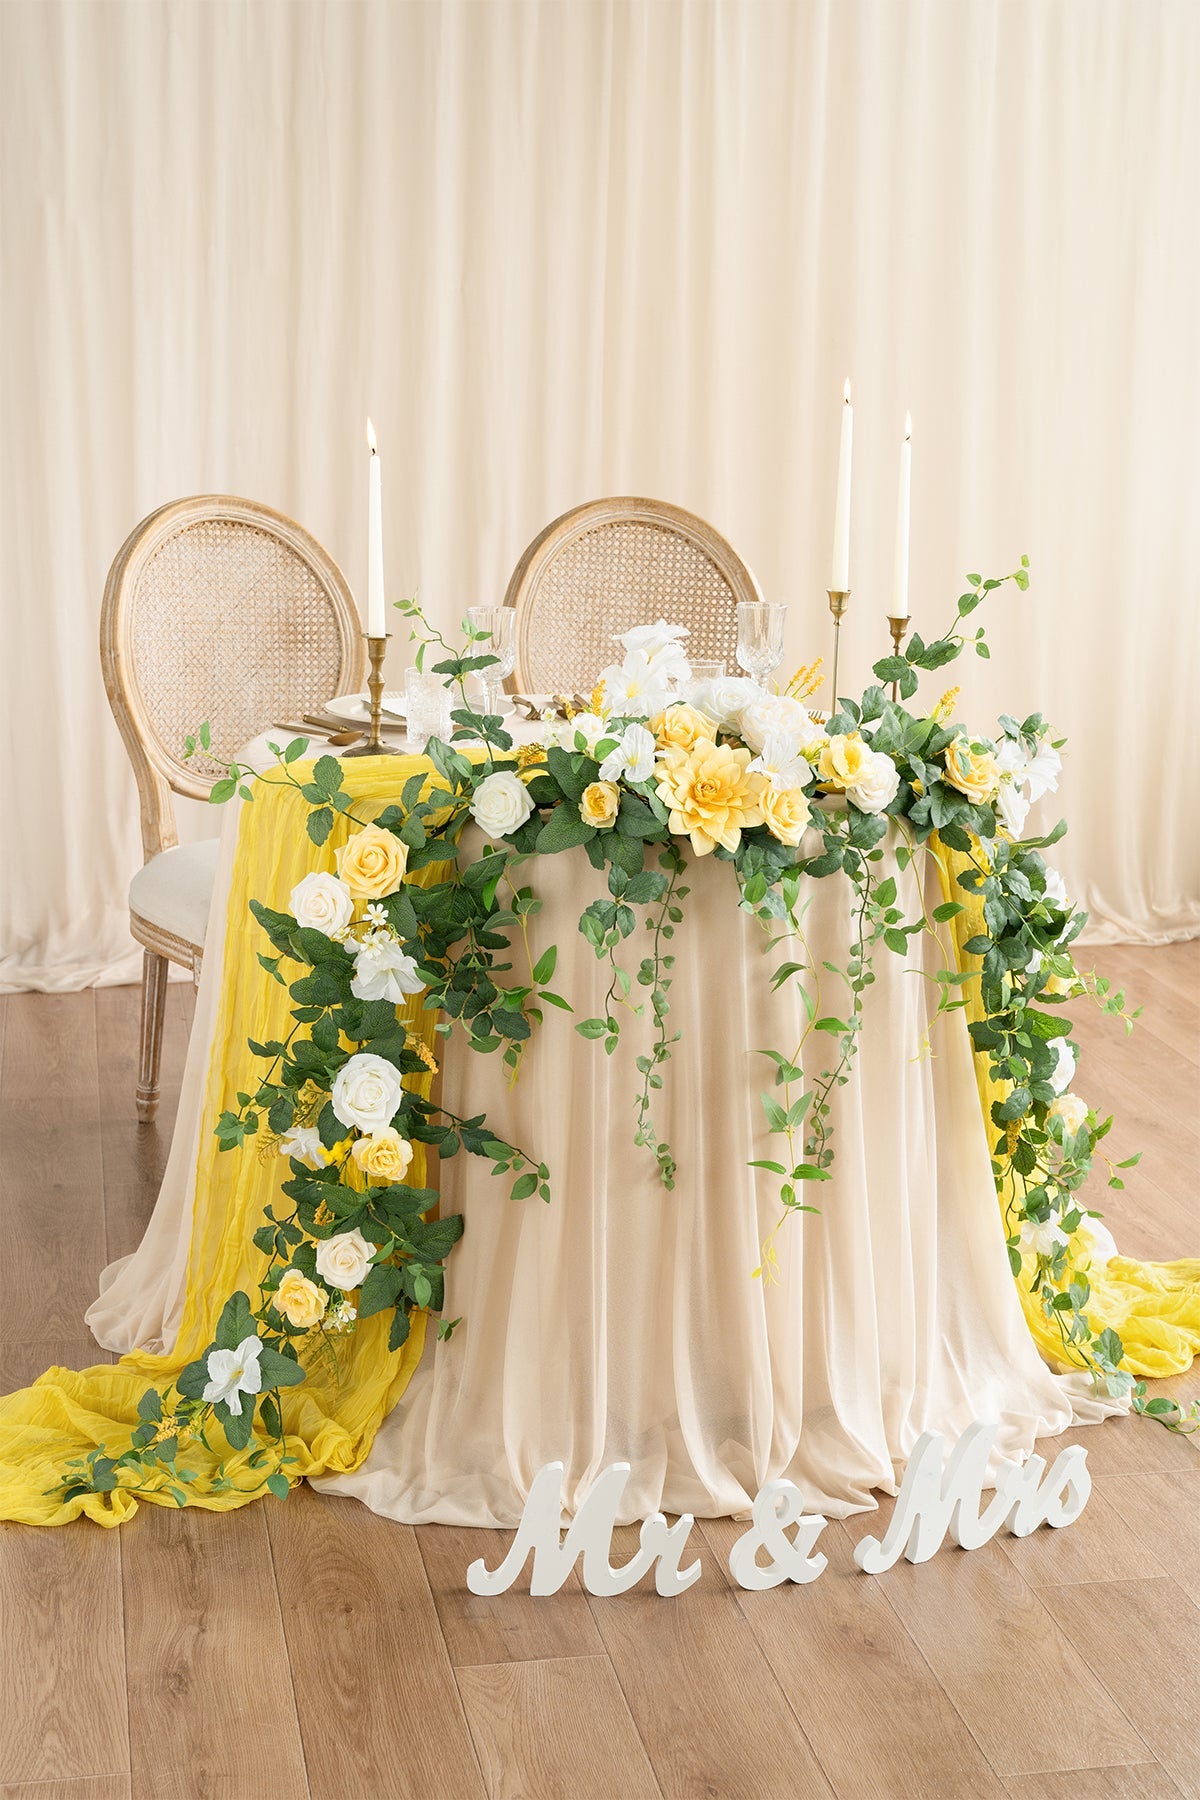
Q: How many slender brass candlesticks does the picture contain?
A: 3